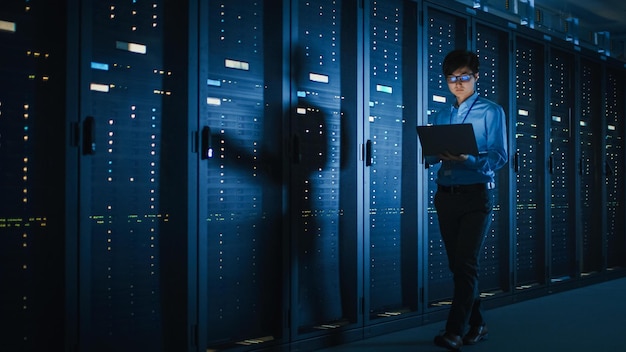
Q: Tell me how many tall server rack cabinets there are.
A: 11